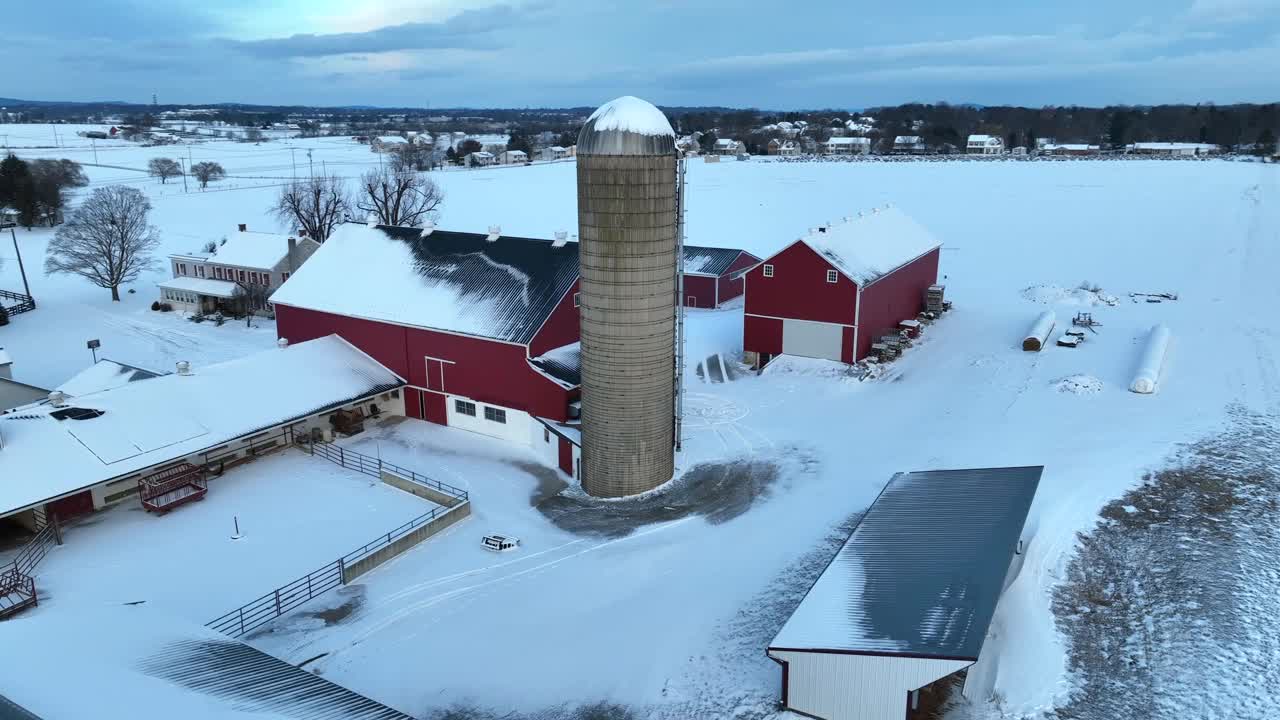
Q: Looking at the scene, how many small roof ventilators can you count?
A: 13